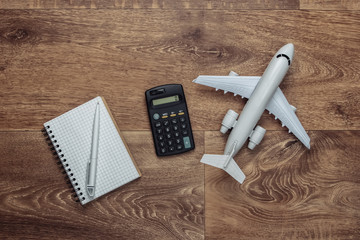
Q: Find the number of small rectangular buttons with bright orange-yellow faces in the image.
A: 3